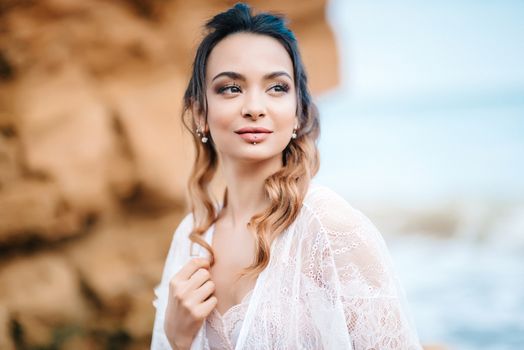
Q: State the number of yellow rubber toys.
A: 0